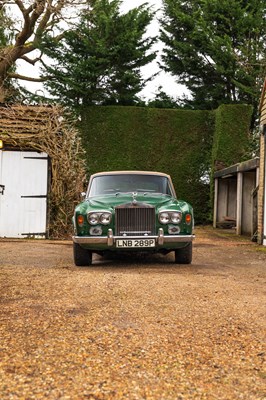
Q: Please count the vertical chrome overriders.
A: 2